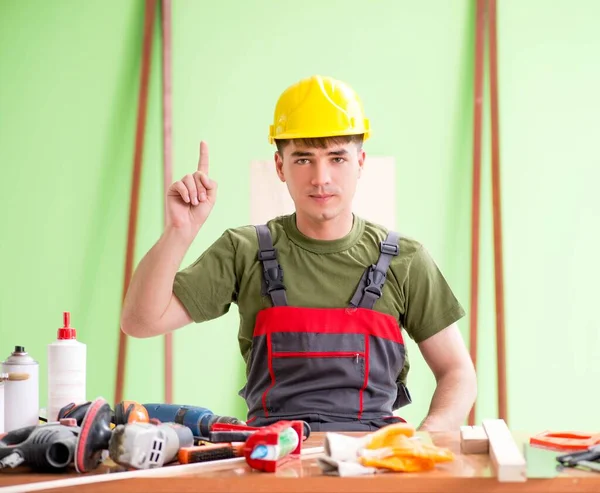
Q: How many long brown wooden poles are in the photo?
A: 4